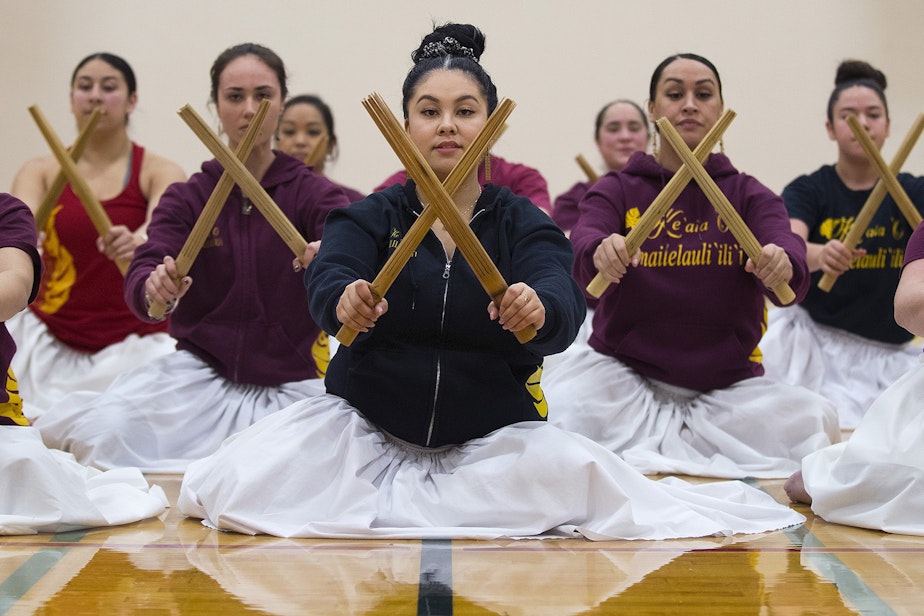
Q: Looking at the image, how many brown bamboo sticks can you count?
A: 13